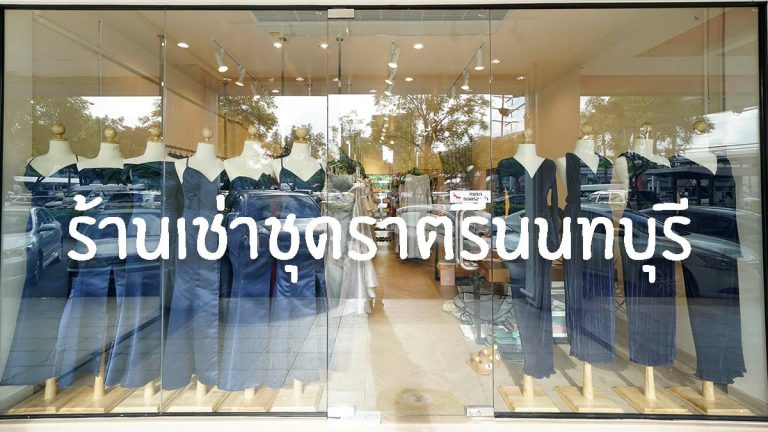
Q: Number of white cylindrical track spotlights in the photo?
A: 9